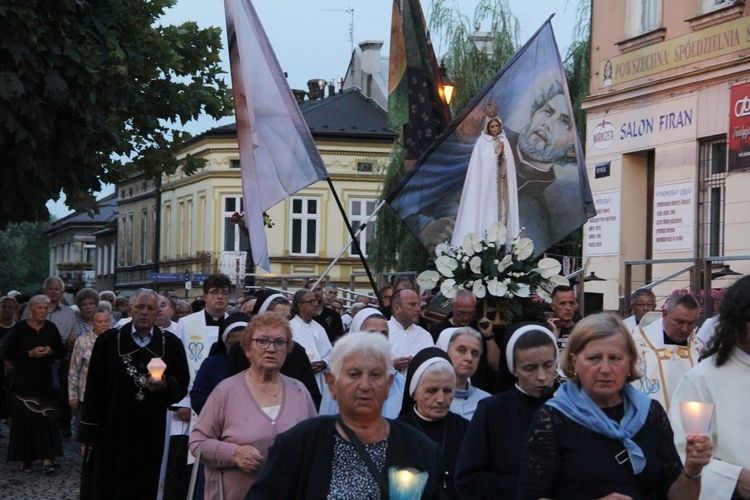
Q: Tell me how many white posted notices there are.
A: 2